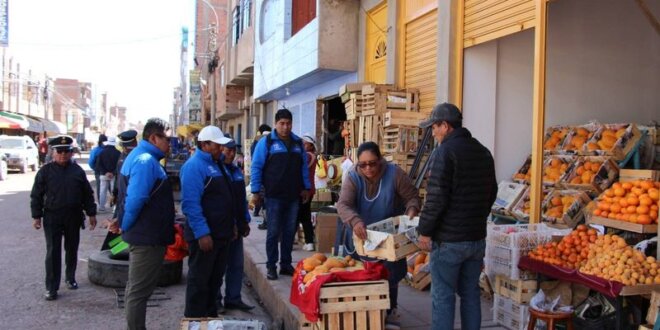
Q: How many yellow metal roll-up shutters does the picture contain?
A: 2